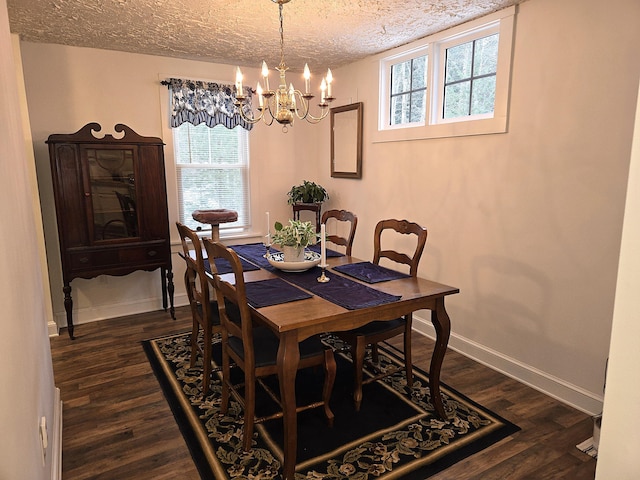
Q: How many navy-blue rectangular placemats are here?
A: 4